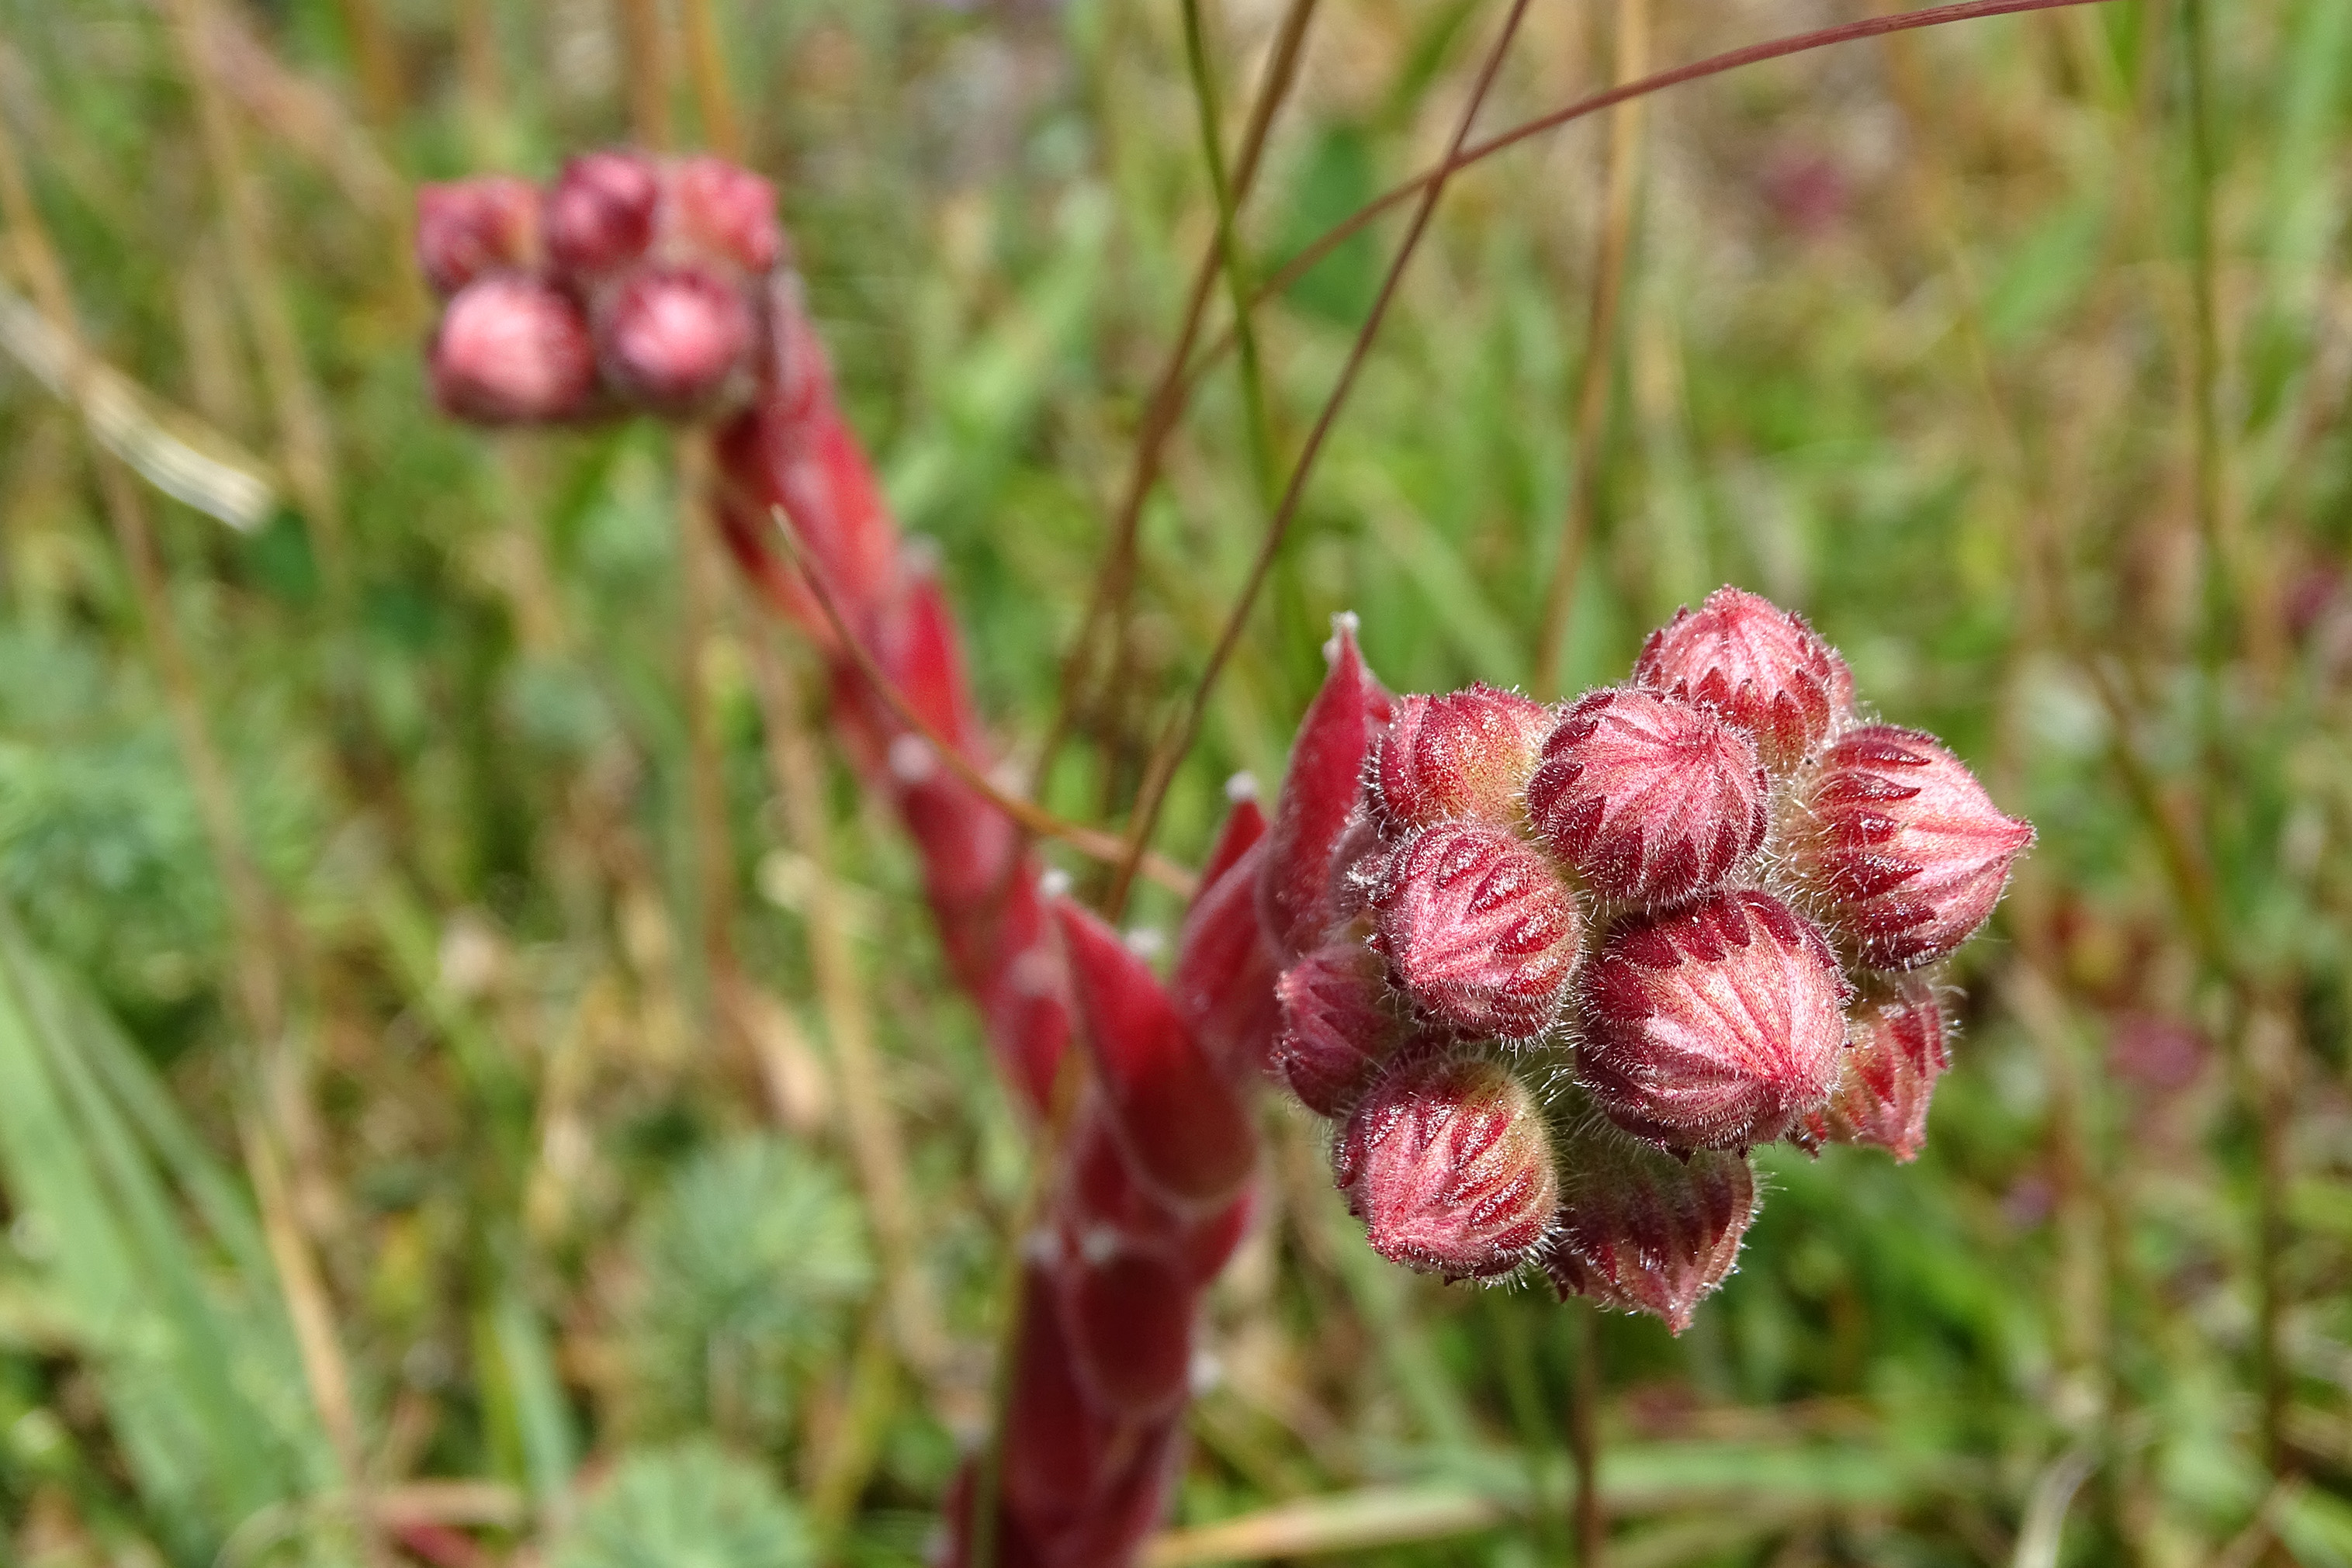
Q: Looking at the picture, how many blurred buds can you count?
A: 5